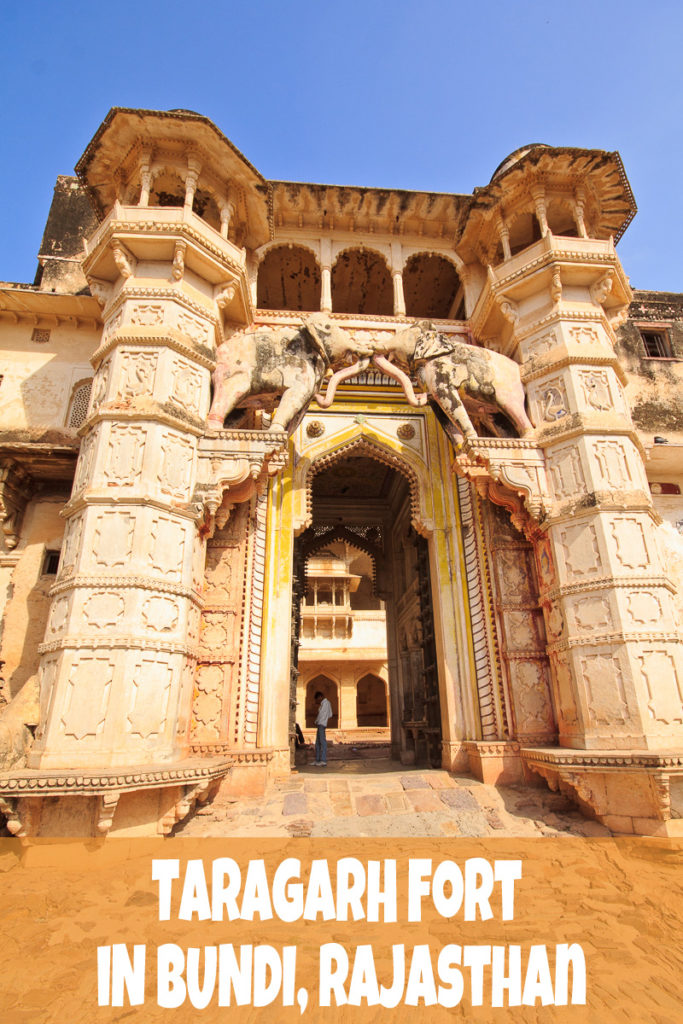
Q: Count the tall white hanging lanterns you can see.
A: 0